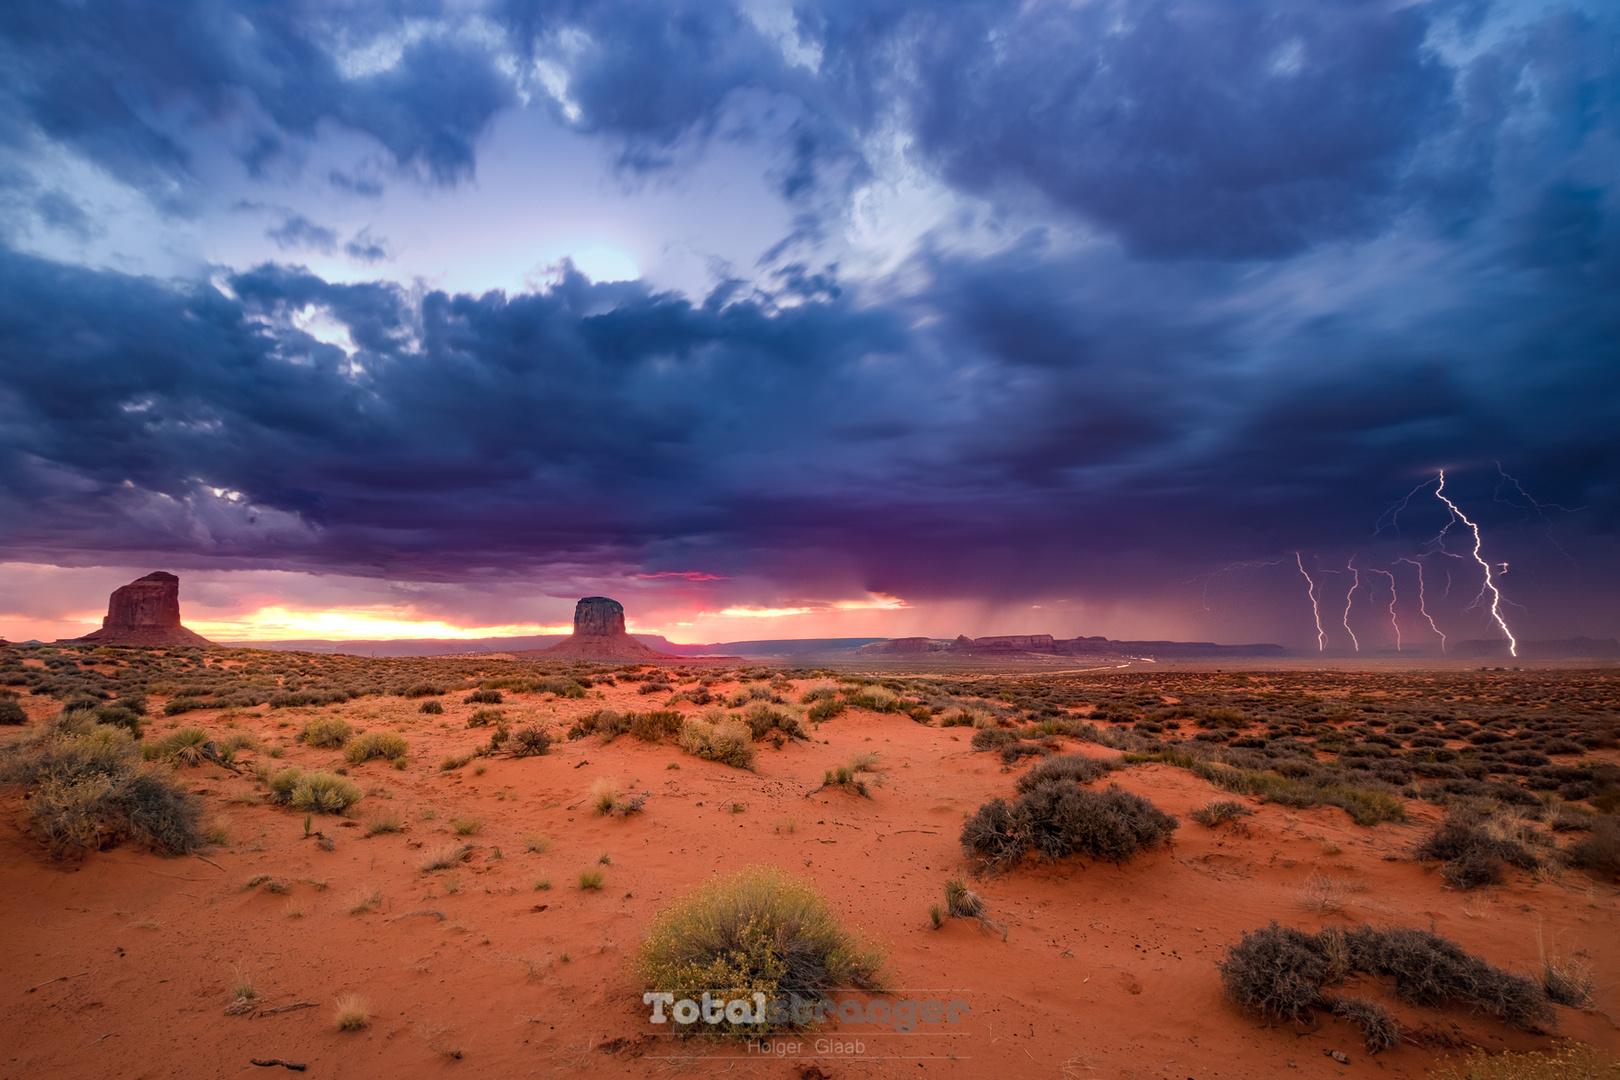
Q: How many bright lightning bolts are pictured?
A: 5